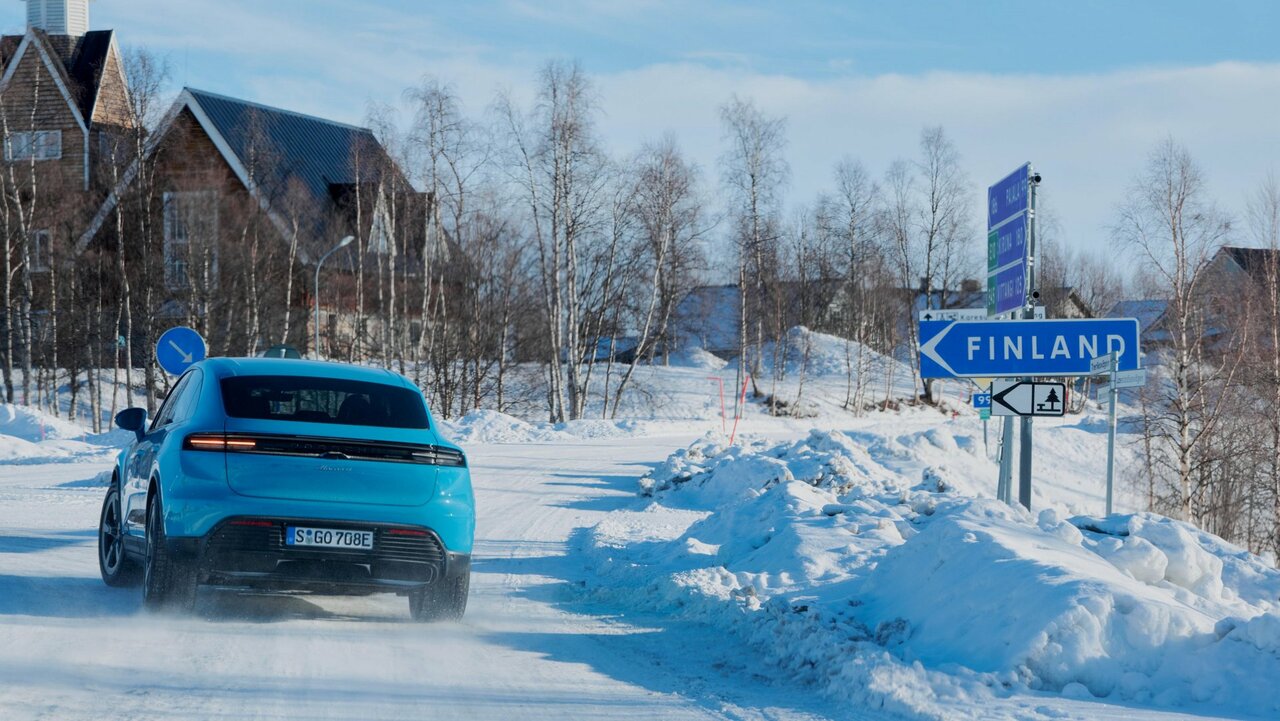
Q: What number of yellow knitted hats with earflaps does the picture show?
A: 0